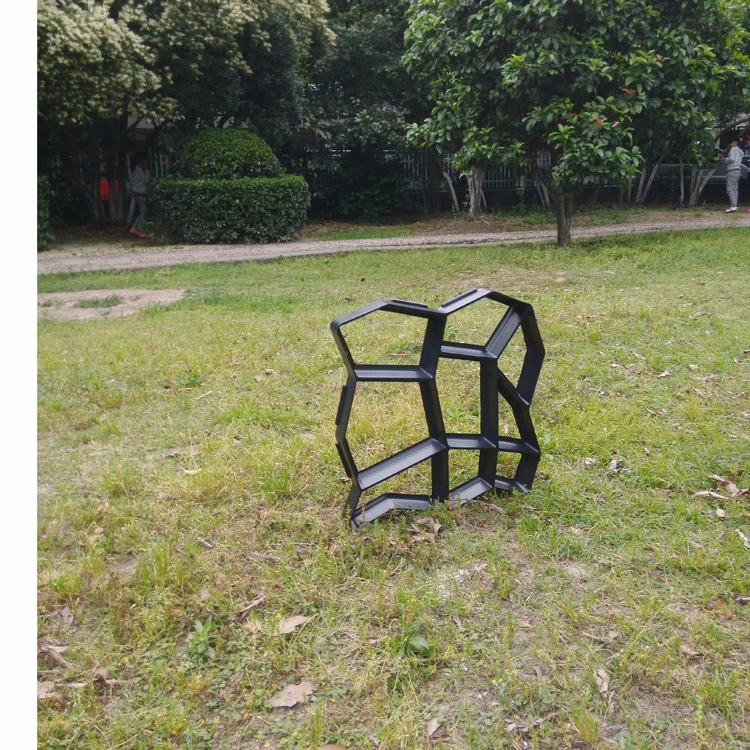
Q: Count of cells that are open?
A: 9